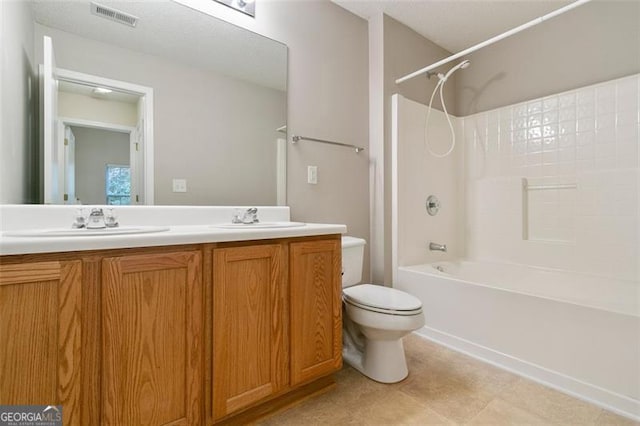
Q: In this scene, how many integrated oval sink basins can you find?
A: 2